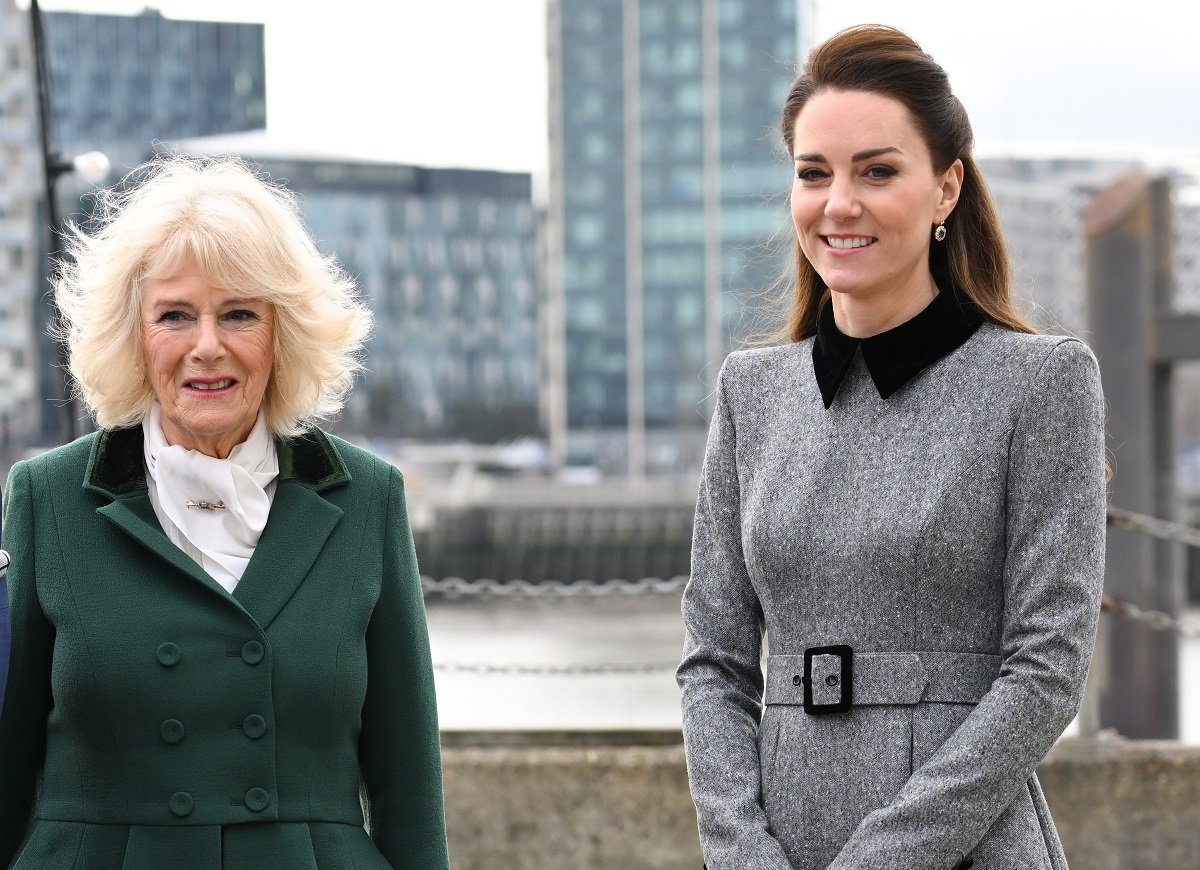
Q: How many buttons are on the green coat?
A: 6